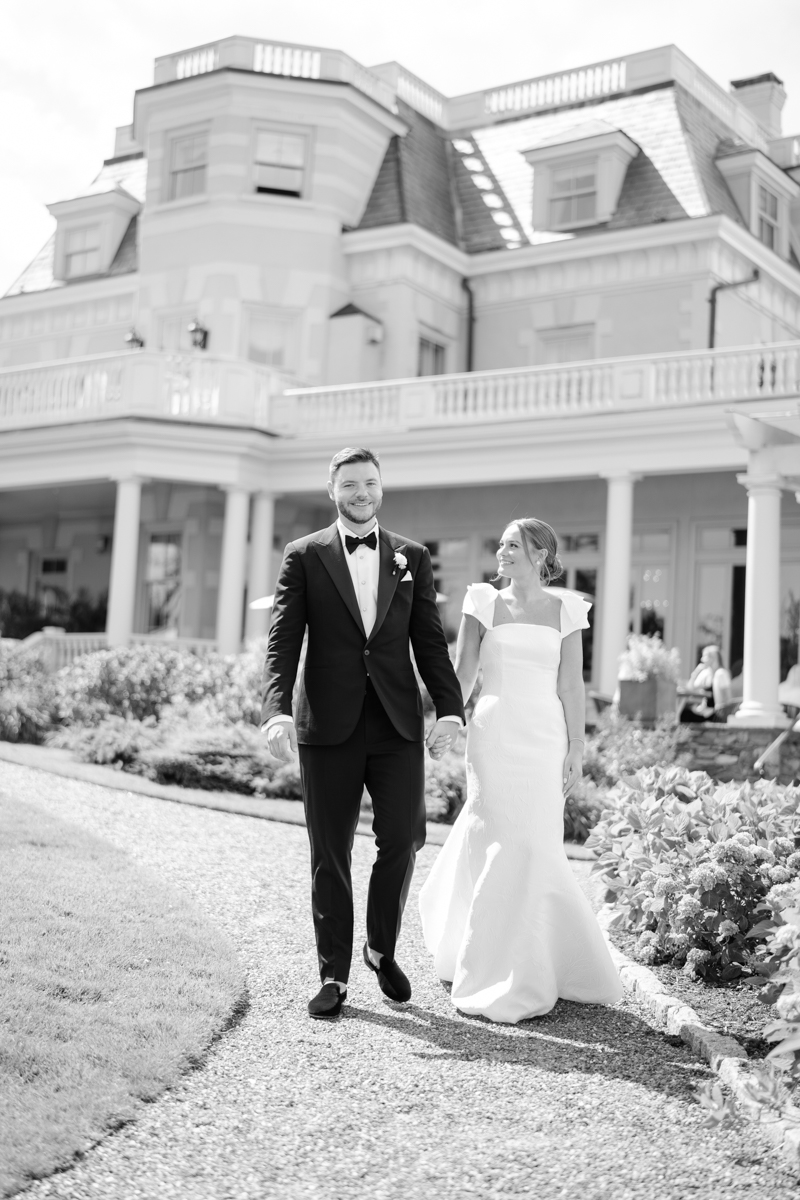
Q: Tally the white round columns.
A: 5